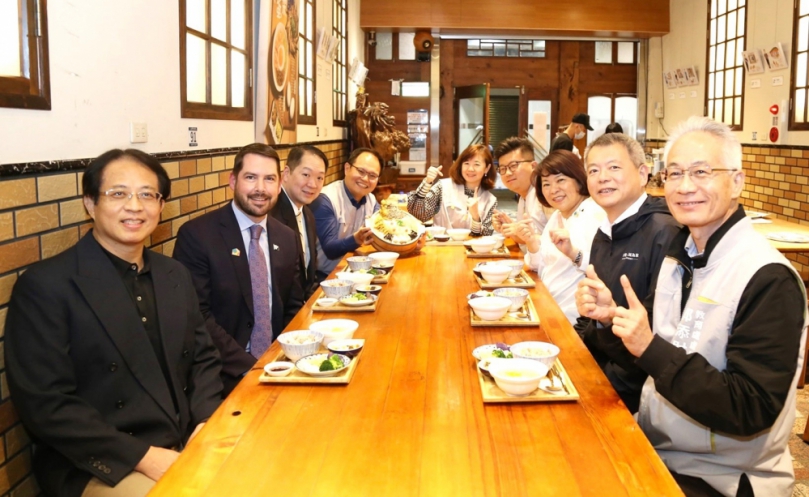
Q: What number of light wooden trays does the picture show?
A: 8